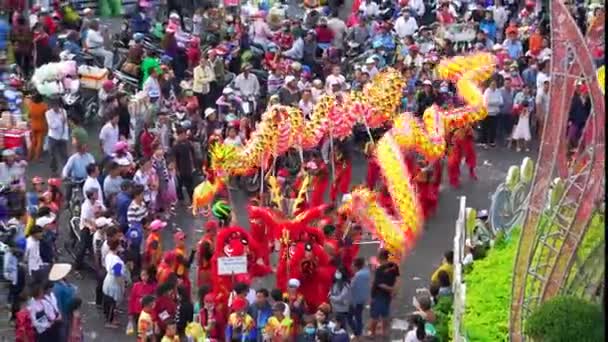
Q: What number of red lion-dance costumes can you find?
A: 2